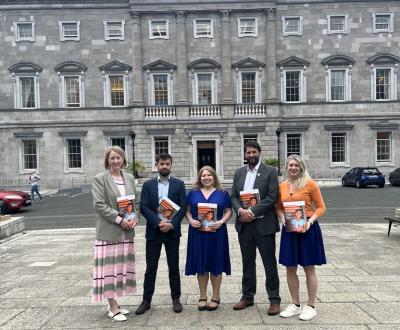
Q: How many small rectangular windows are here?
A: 9